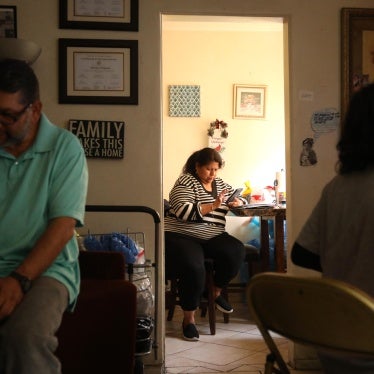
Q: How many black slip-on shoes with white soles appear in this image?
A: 2